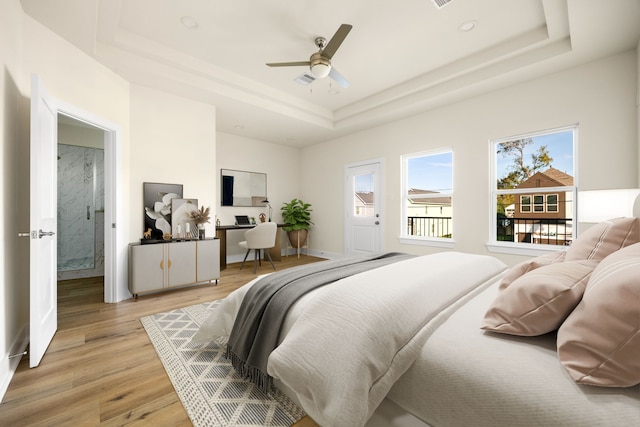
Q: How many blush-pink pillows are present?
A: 4